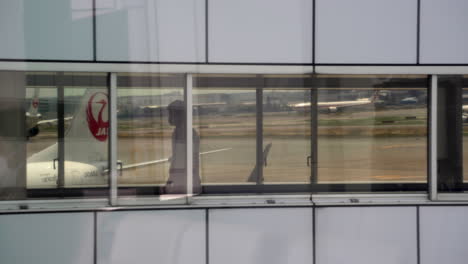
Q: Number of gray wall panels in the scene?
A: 10